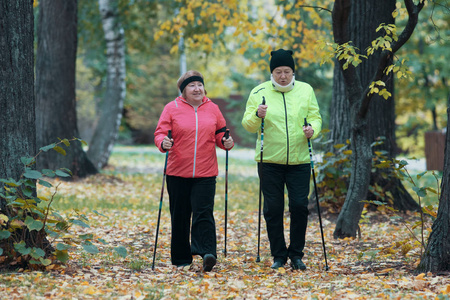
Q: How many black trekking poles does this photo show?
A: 4